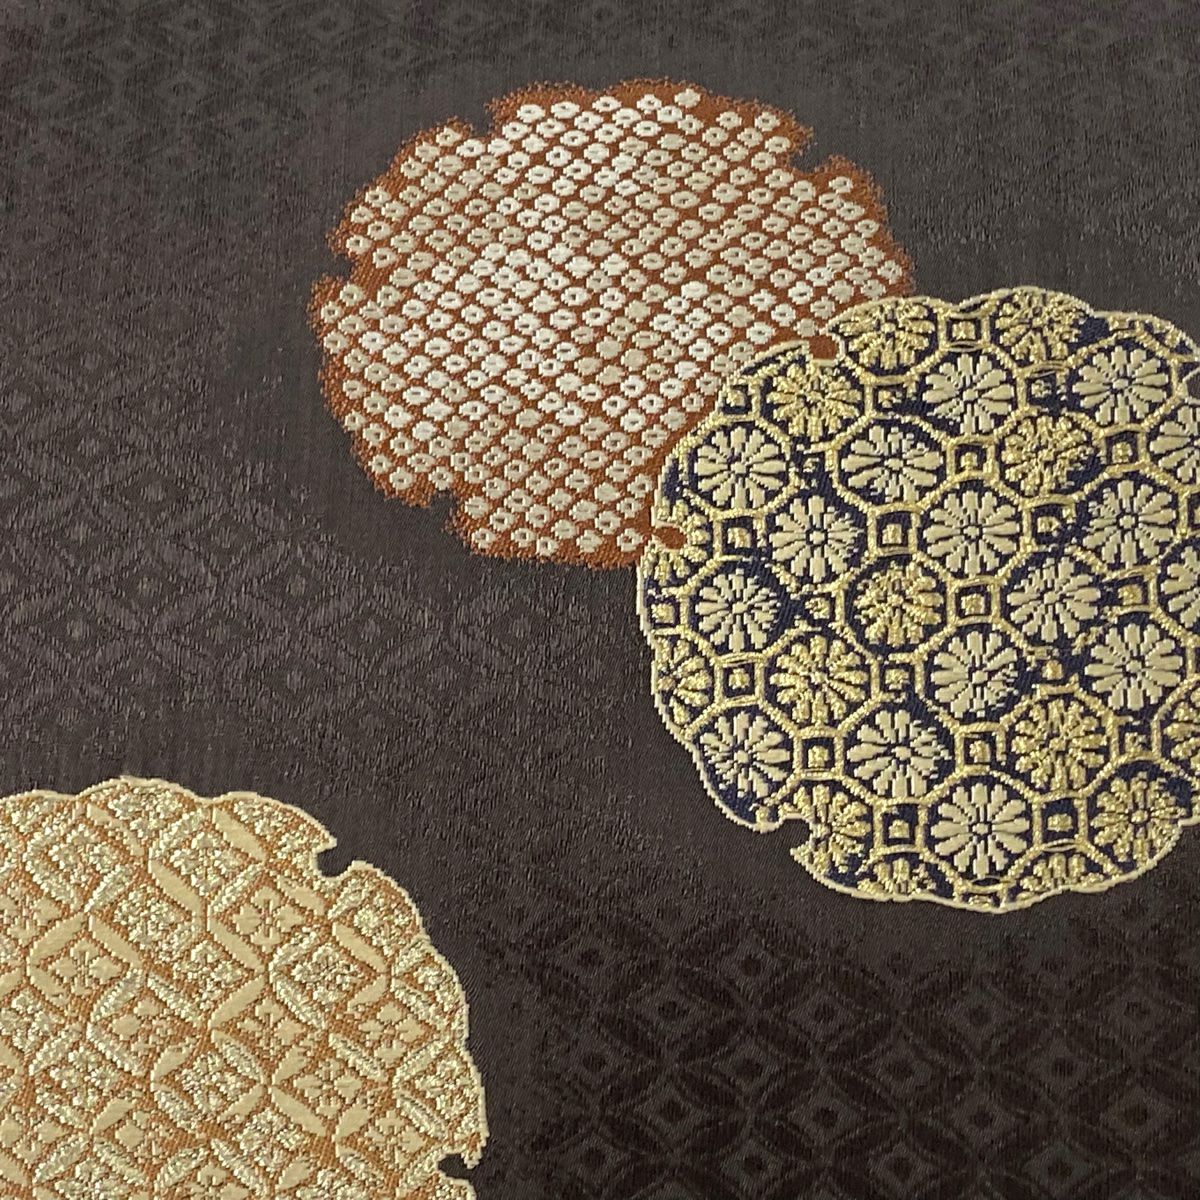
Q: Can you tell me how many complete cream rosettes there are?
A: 14